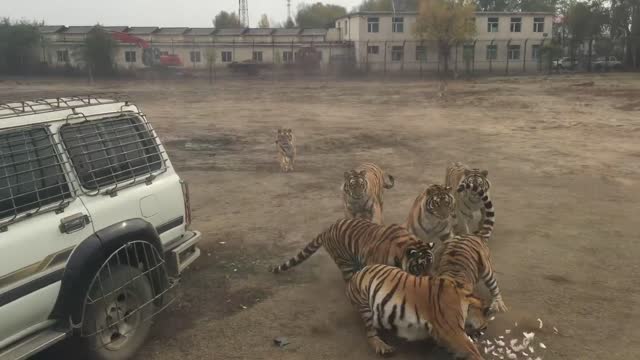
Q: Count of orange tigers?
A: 7